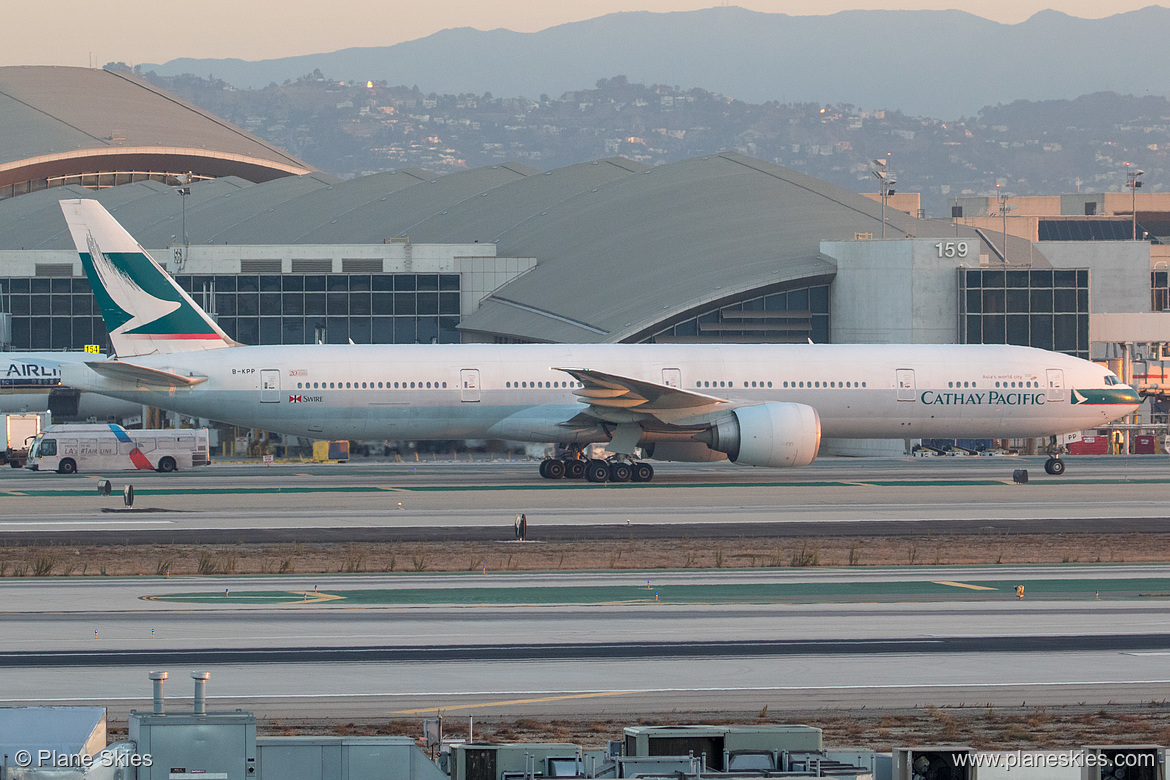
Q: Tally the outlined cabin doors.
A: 5